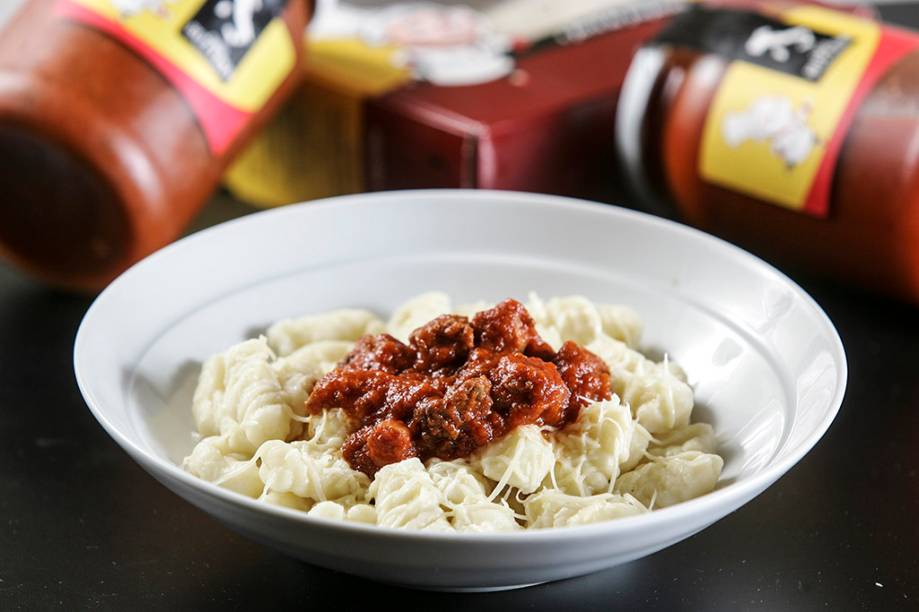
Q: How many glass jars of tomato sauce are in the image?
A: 2